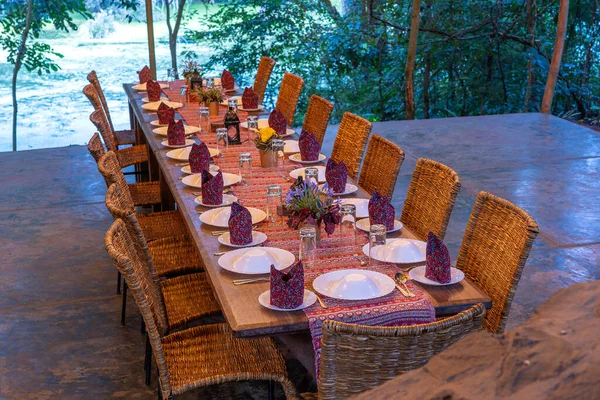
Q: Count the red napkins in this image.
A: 15